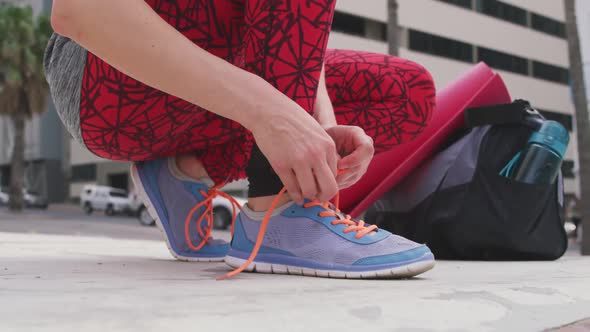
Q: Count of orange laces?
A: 2